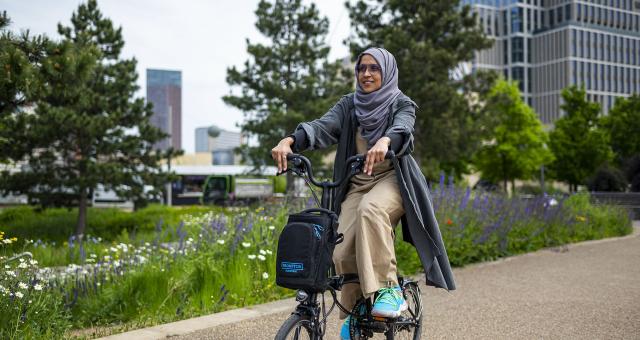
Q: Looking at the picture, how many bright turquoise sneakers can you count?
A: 2